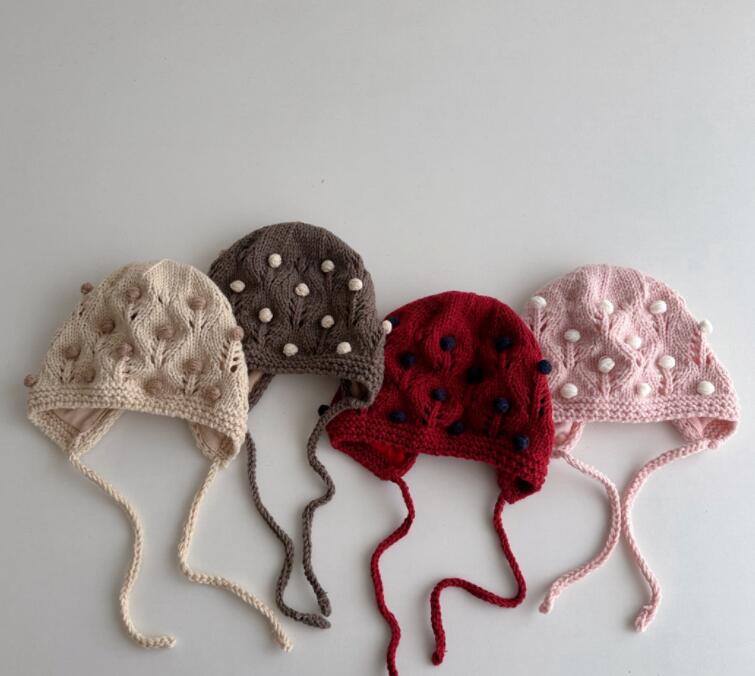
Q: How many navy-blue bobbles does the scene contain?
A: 12